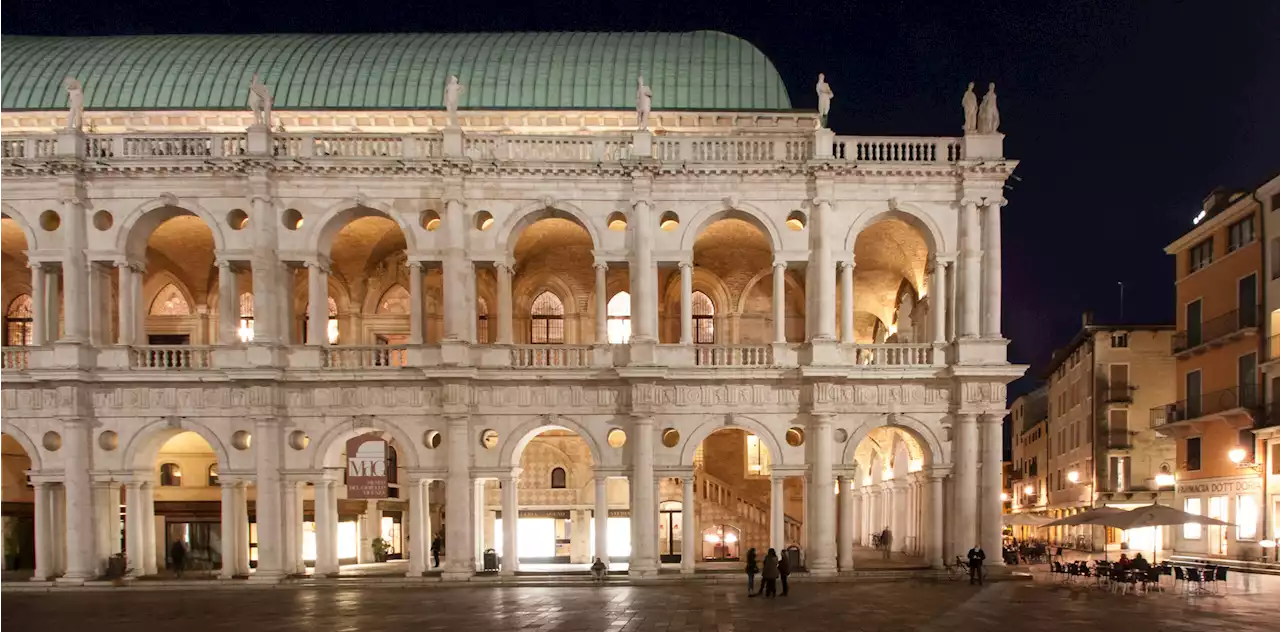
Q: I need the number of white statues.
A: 7